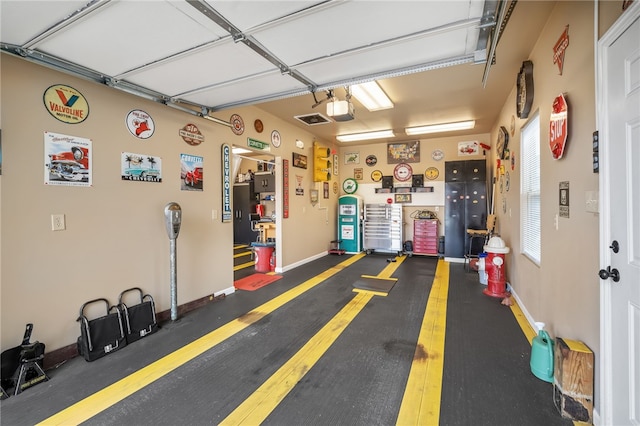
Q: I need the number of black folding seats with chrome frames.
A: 2